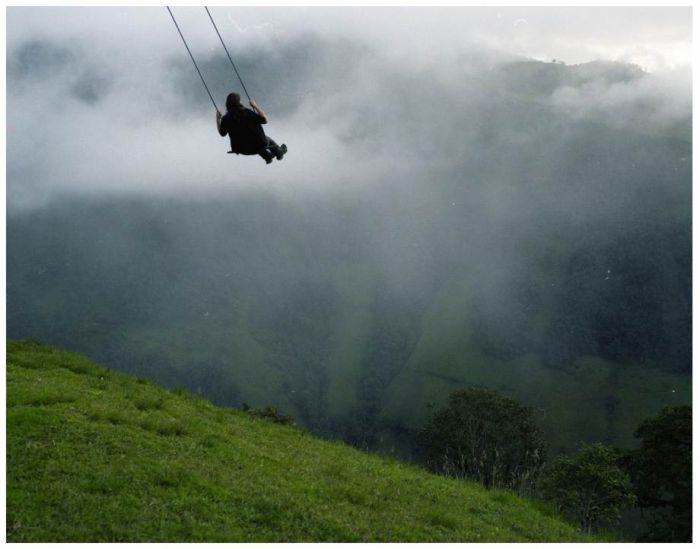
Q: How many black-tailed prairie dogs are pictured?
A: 0